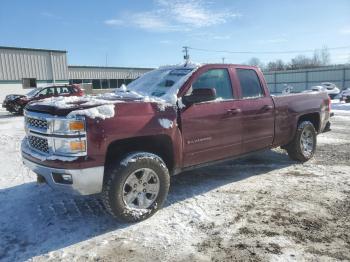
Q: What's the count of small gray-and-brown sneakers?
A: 0